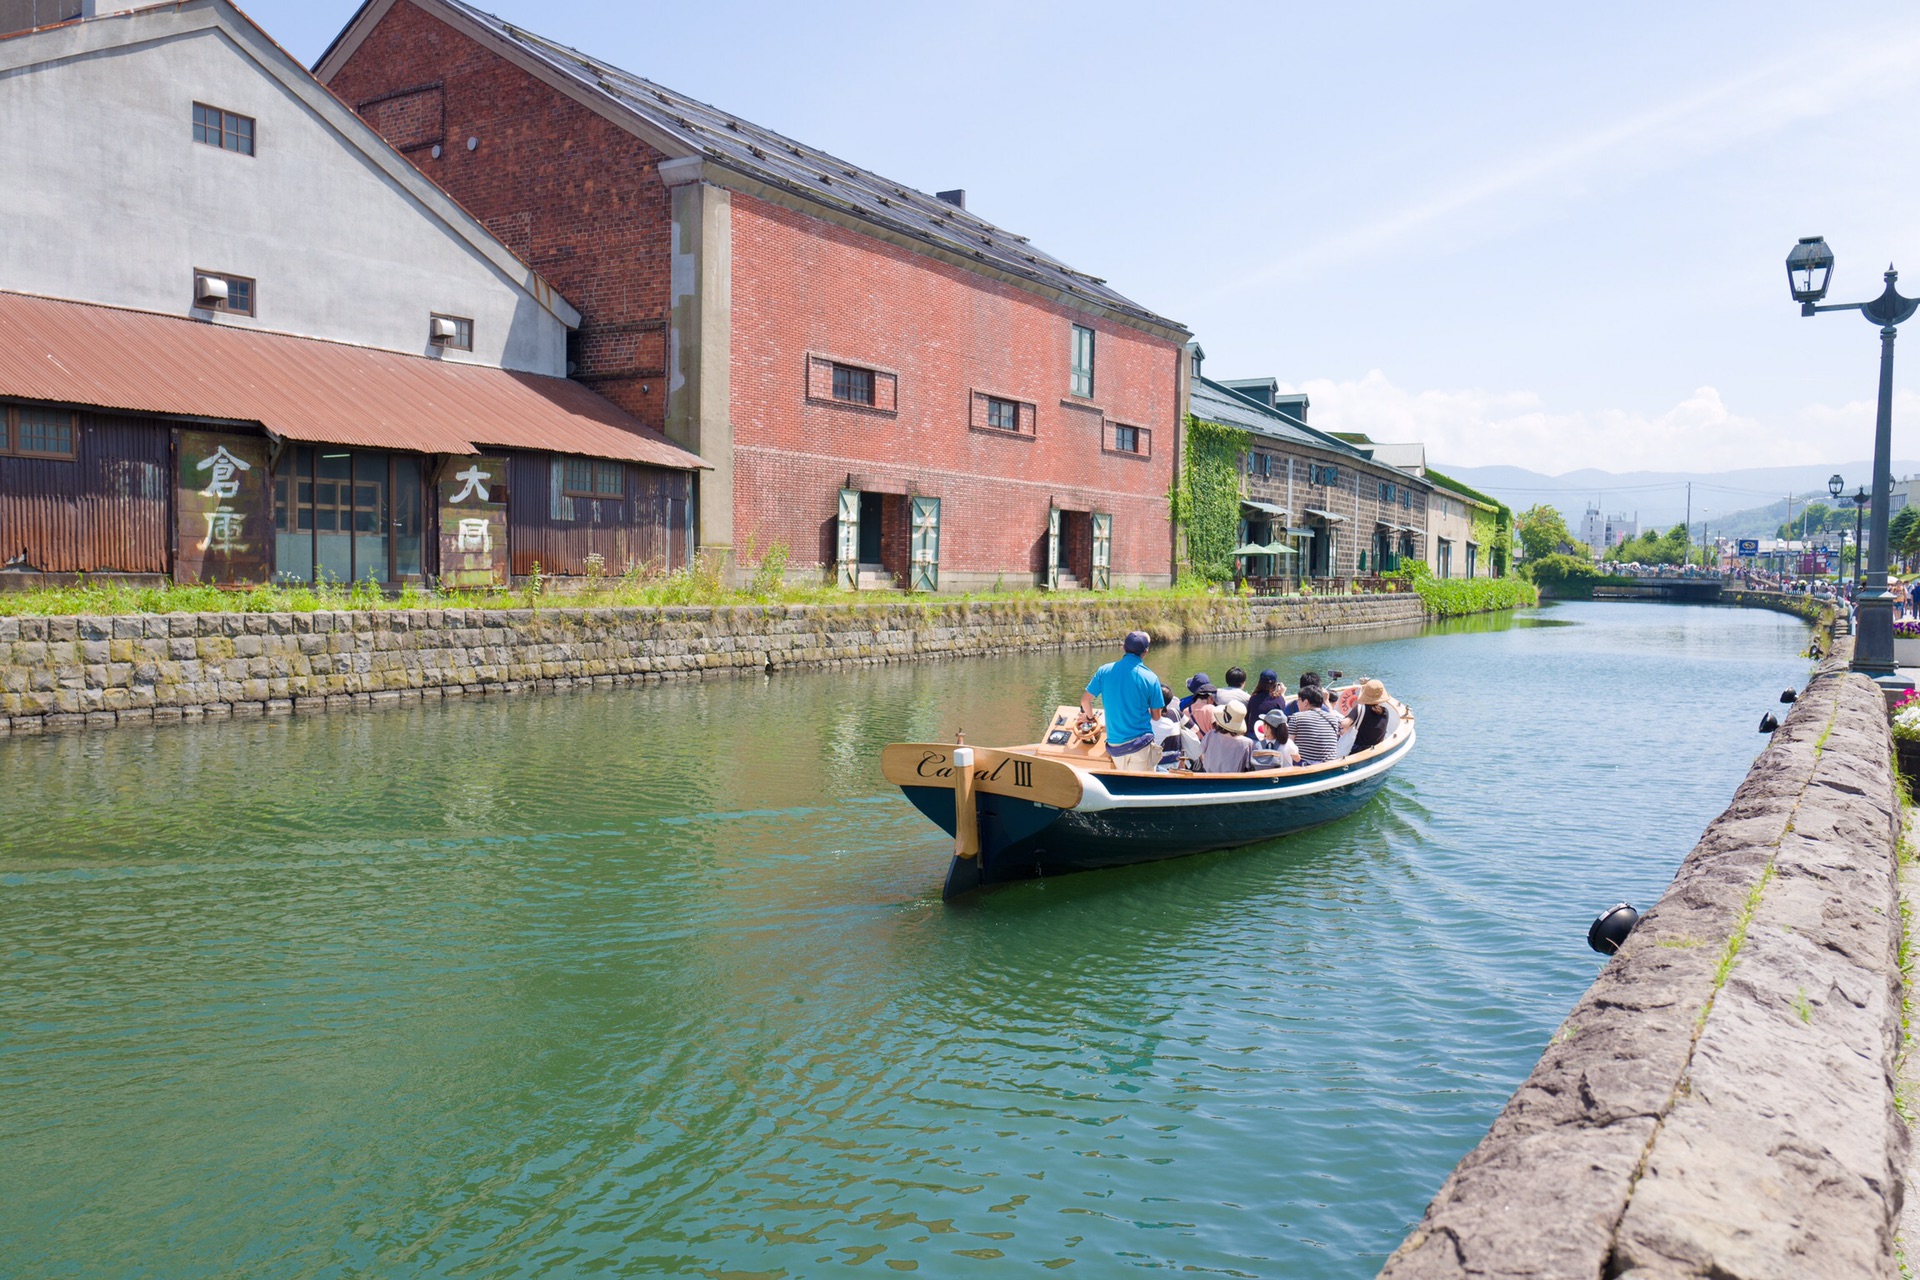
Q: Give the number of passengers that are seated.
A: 11